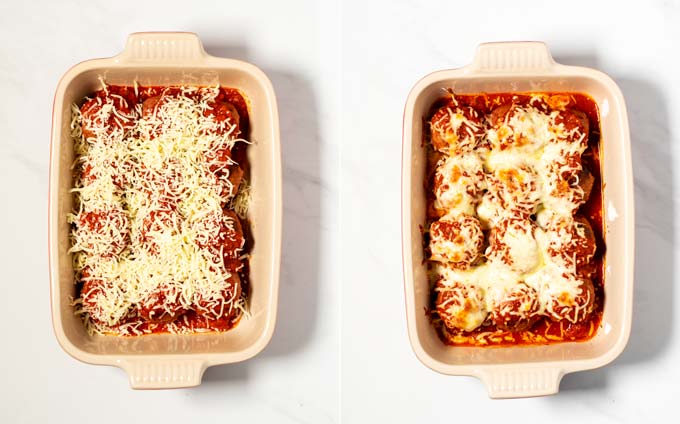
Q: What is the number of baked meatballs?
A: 12